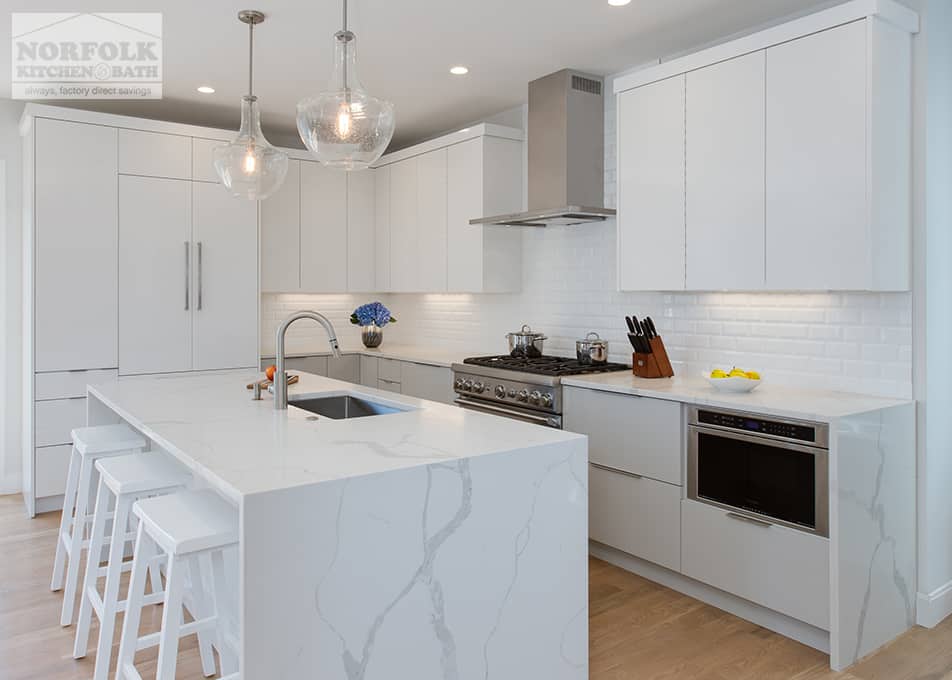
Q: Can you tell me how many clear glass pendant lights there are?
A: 2